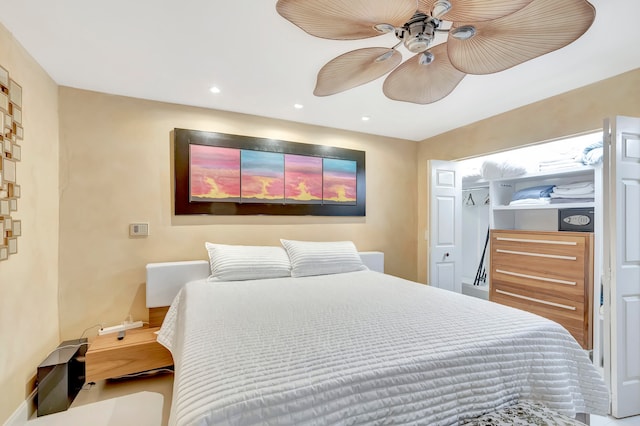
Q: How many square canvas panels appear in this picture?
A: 4